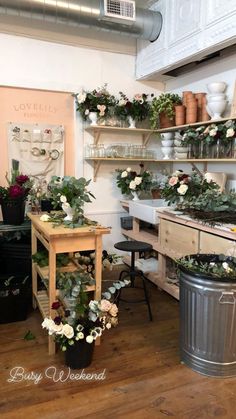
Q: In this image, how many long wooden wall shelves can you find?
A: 2